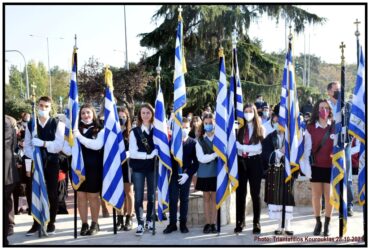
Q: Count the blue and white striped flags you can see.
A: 10